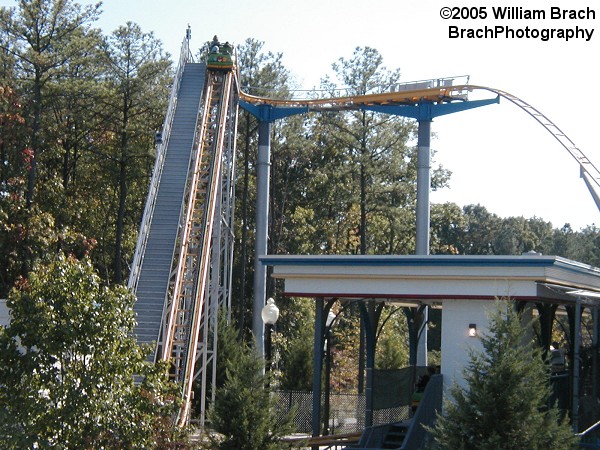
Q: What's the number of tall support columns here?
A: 2